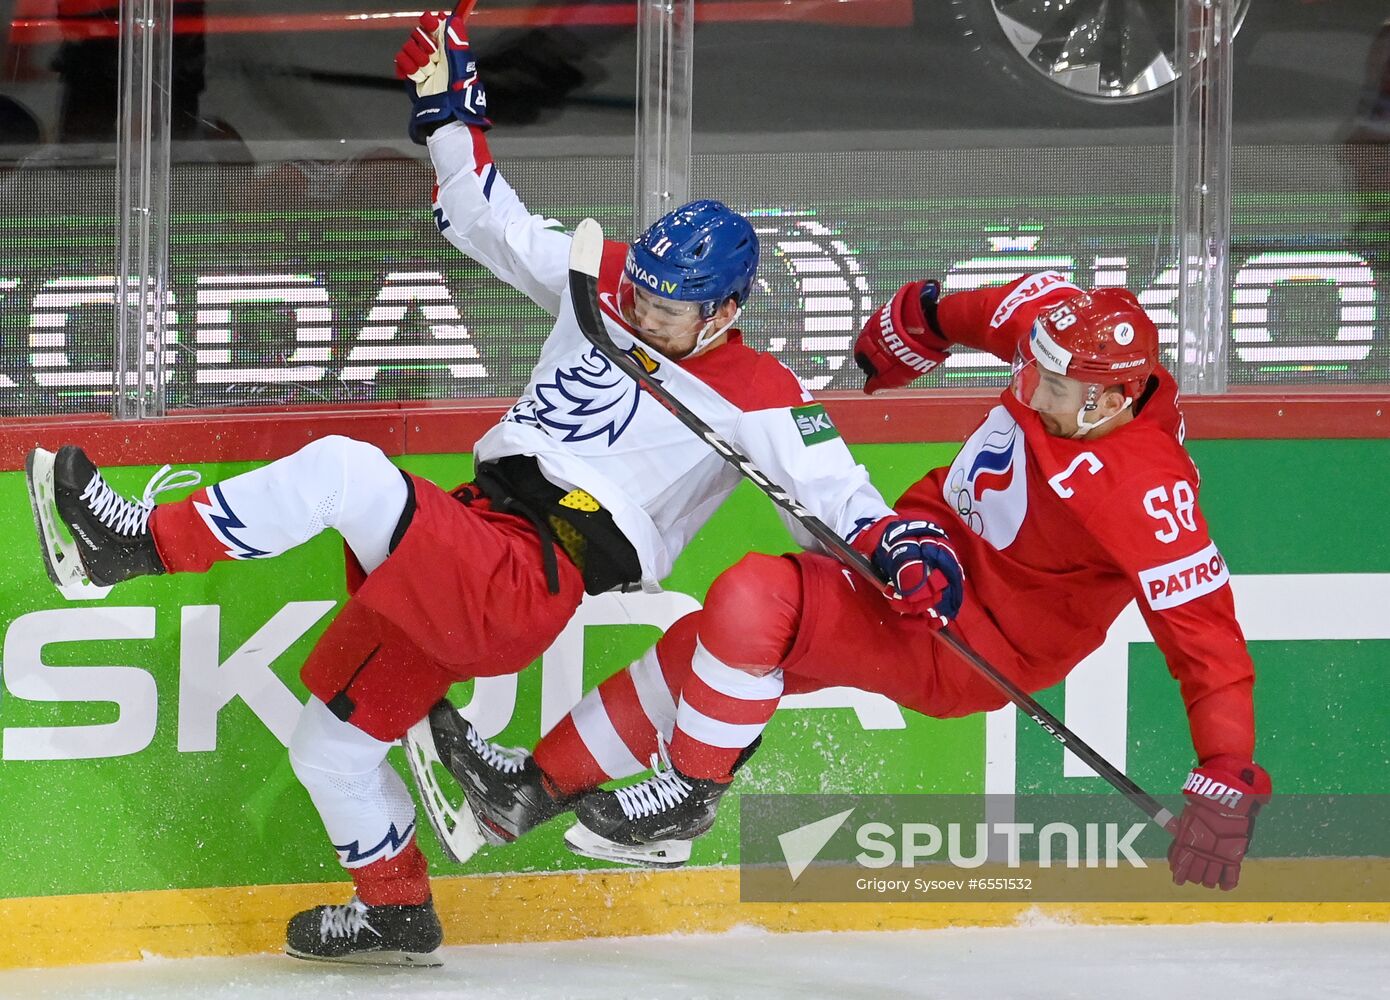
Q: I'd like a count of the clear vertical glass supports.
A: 3